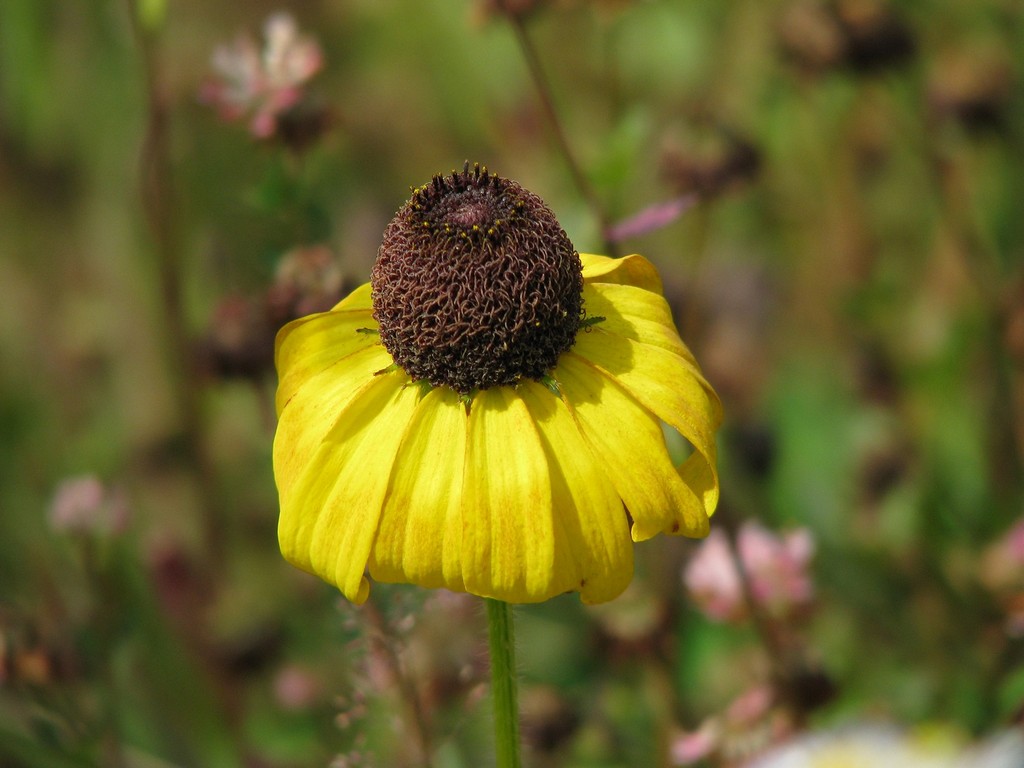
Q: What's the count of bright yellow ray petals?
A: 11